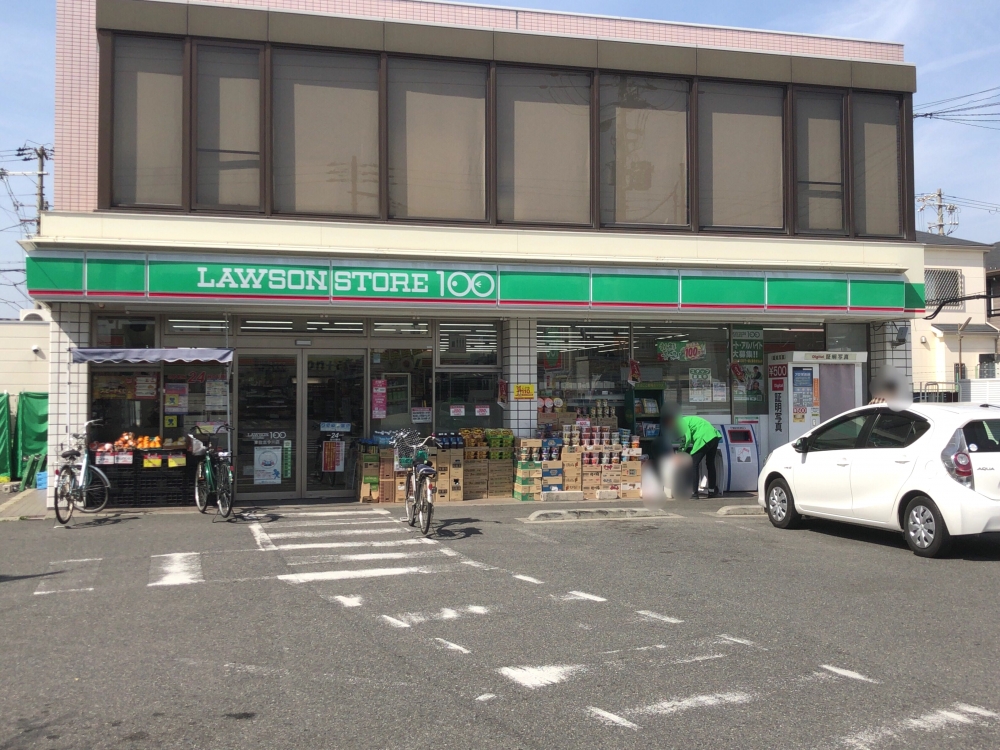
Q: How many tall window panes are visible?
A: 9